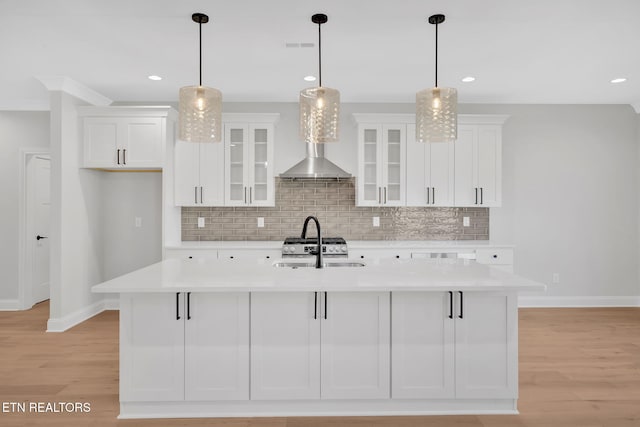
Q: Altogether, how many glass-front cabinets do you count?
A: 2